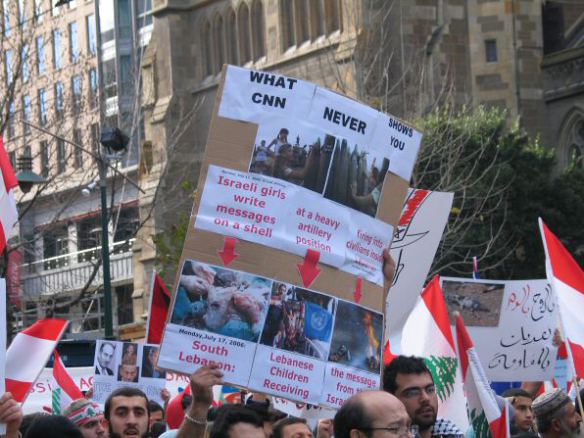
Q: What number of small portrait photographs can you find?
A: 4